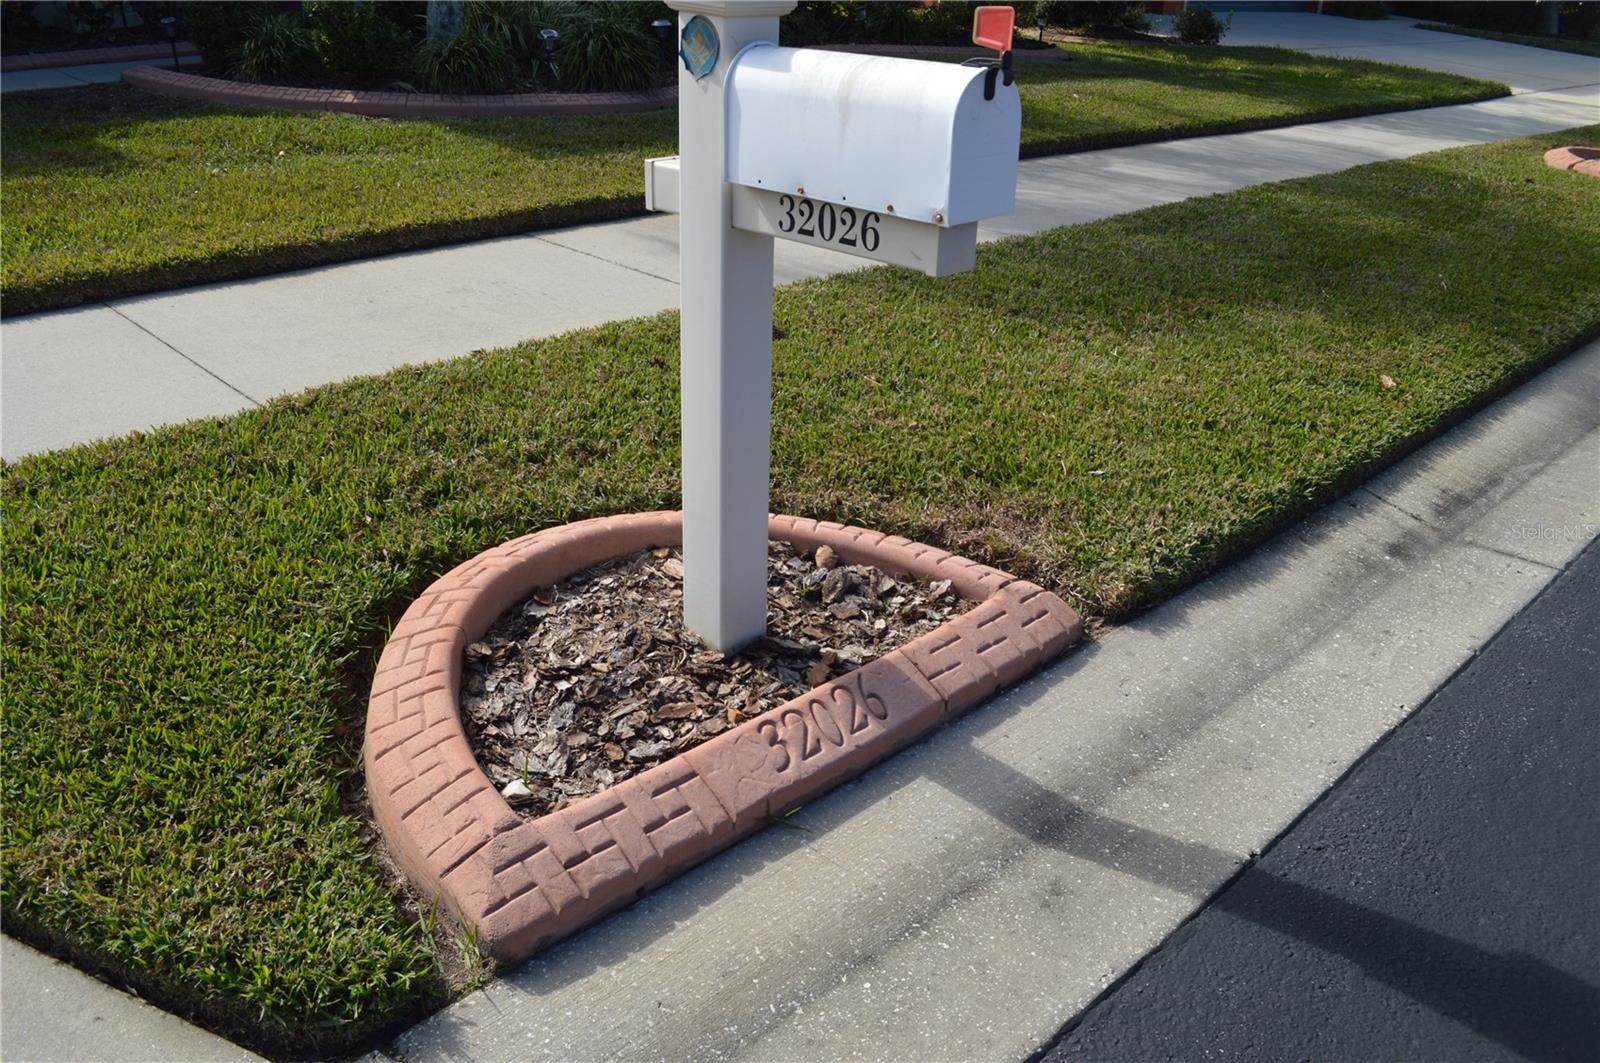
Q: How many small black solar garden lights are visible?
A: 4